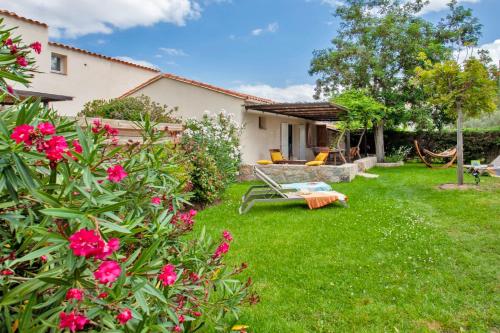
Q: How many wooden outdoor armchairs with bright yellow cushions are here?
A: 2